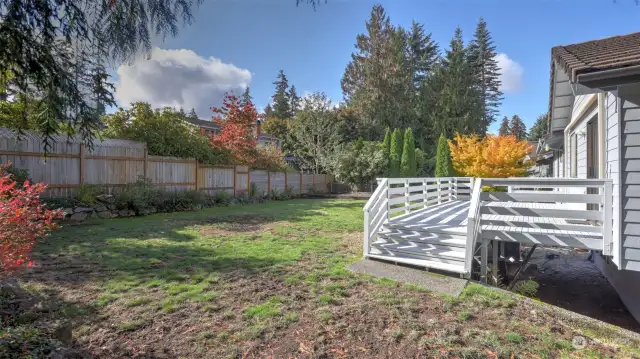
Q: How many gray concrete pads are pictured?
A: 1